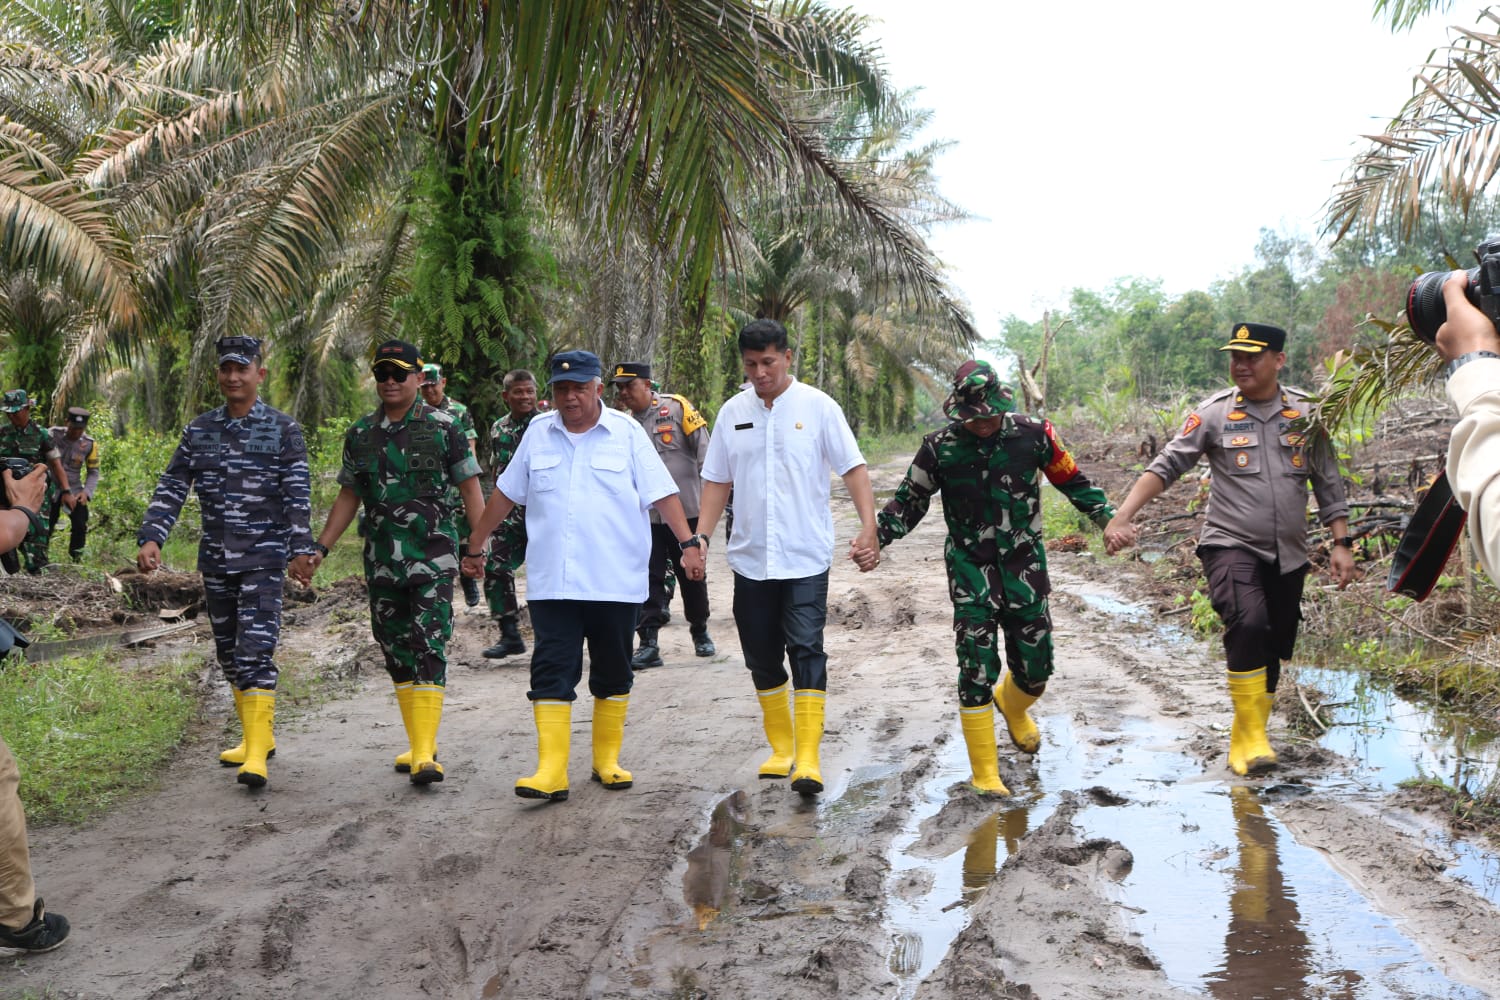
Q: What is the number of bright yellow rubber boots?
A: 12